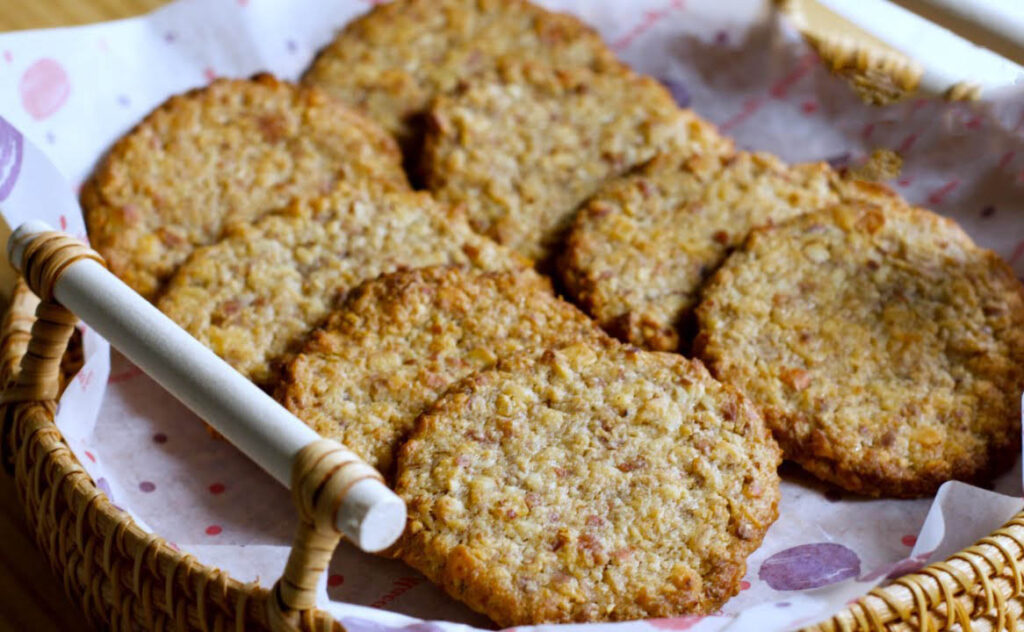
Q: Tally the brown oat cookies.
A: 8